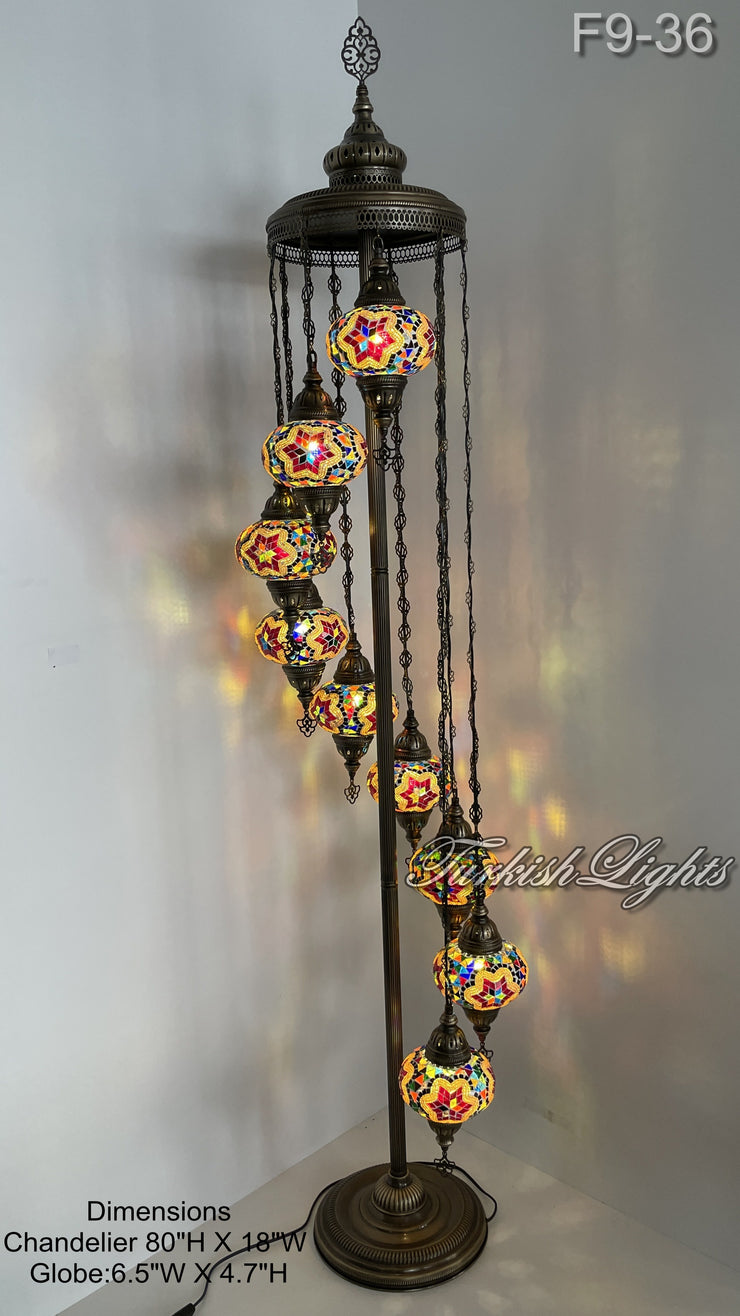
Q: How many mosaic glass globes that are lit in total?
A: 9